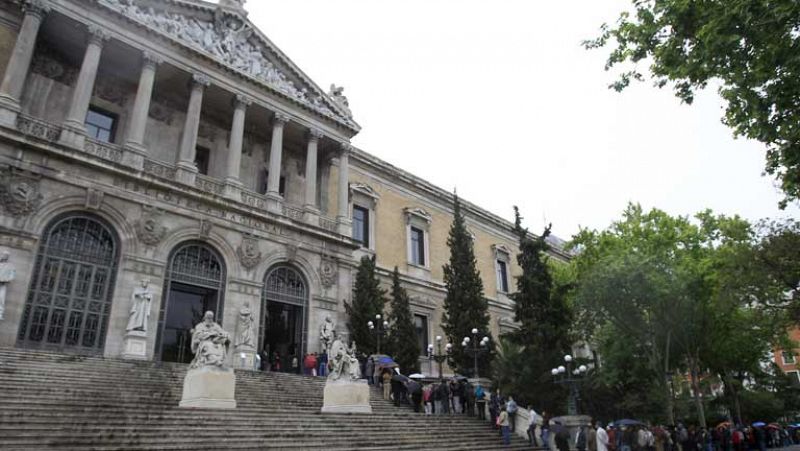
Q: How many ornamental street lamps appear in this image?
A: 4